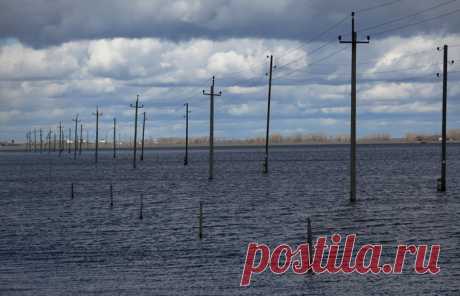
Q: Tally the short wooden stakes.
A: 5